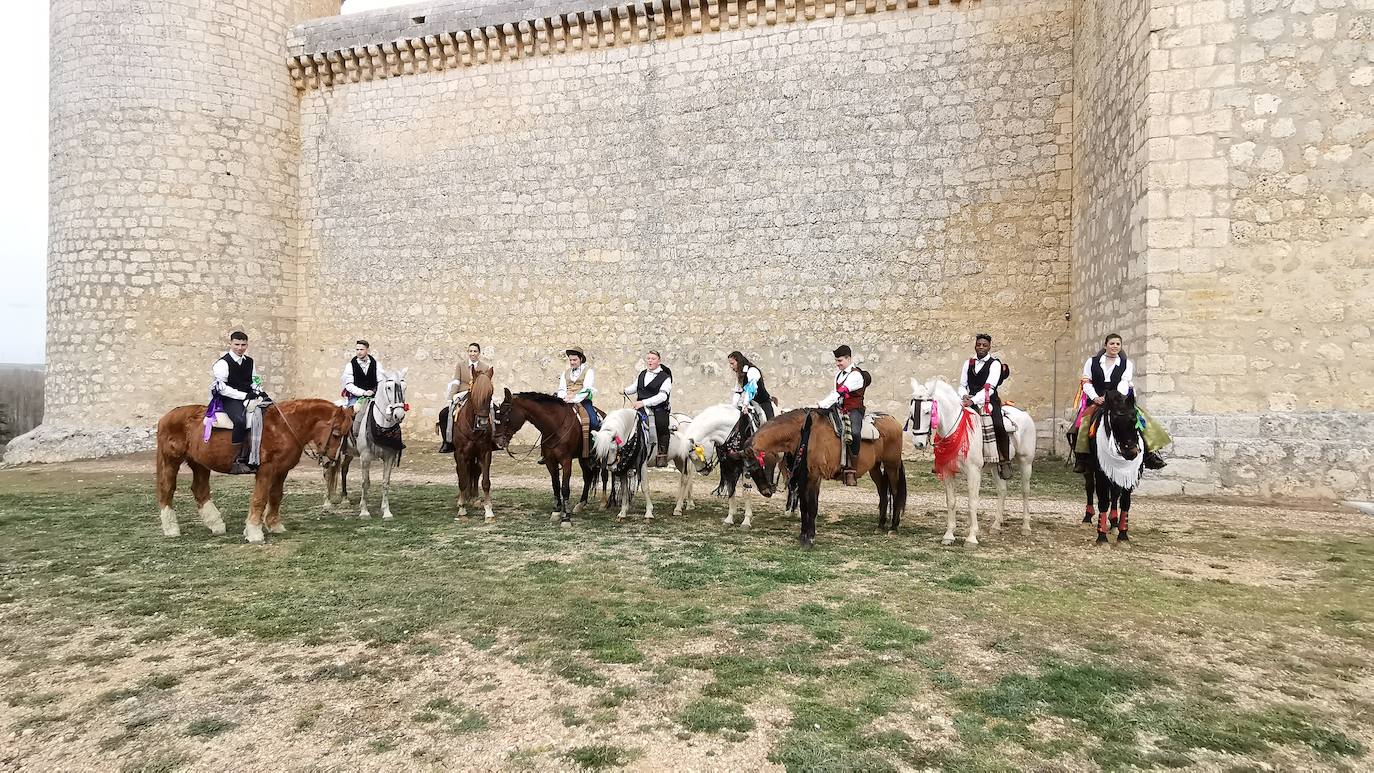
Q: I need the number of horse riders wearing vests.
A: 8